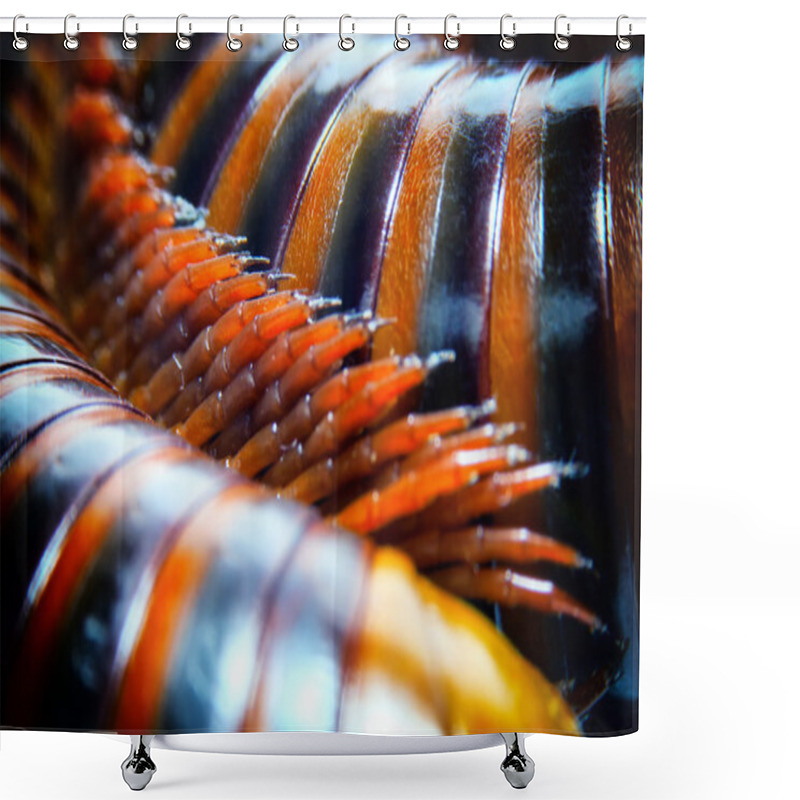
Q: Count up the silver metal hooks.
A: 12